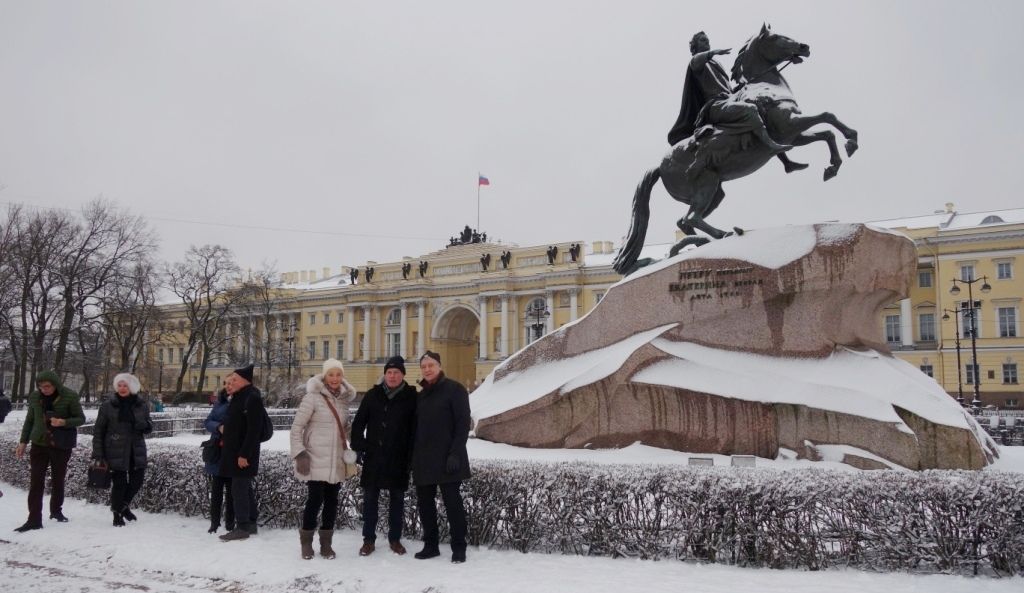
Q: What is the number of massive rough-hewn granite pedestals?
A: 1